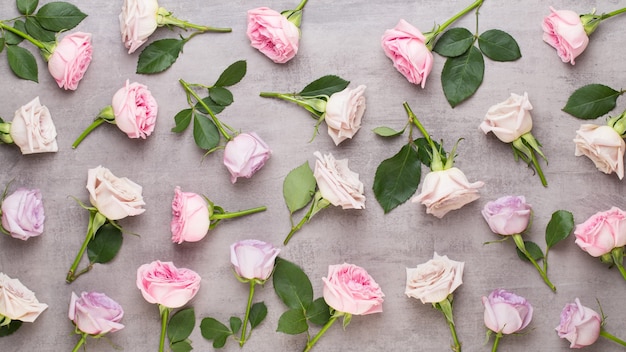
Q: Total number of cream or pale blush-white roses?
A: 10